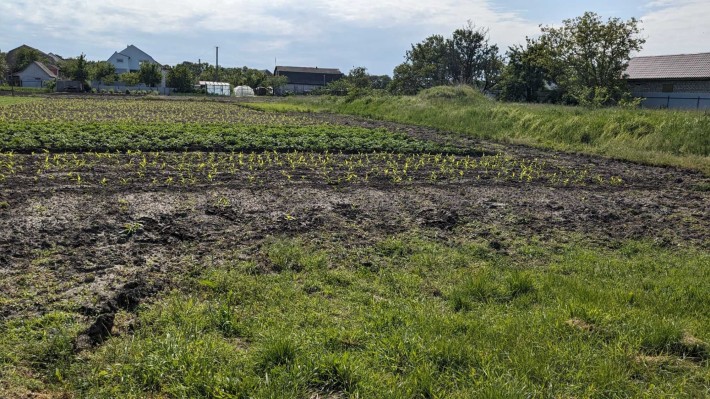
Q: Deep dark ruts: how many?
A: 1